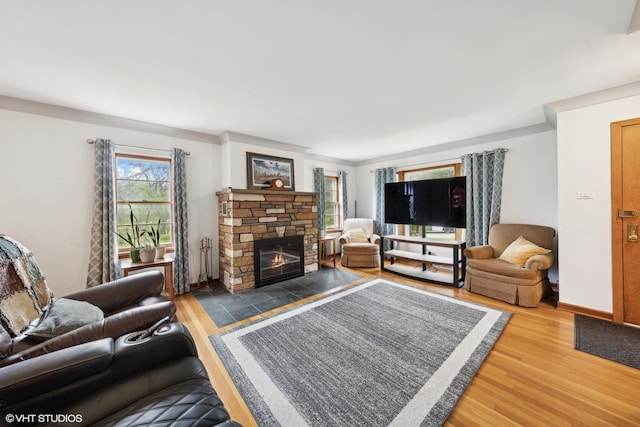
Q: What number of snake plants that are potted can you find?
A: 2